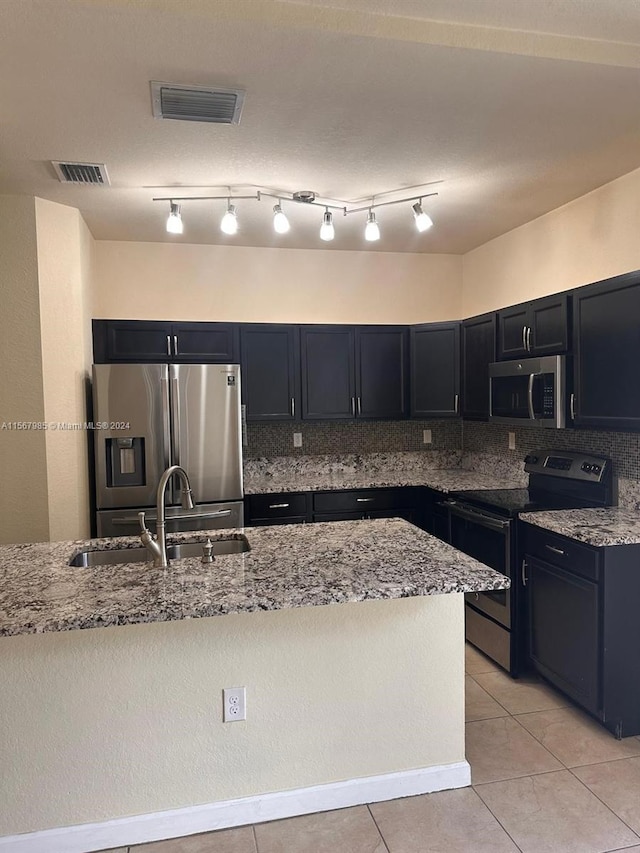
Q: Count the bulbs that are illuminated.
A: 6